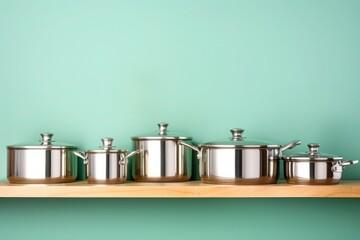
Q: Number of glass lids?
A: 5